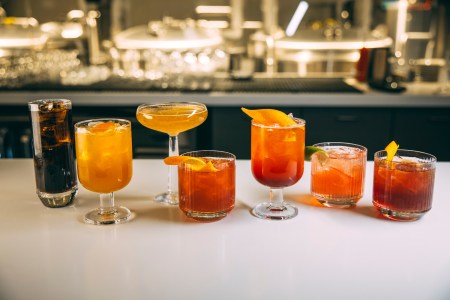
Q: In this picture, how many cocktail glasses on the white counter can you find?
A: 7